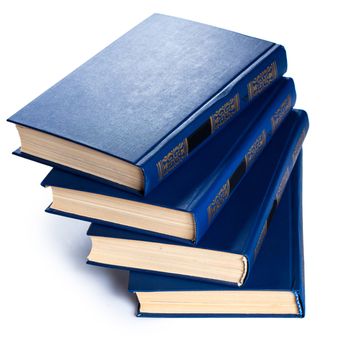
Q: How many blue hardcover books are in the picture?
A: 4